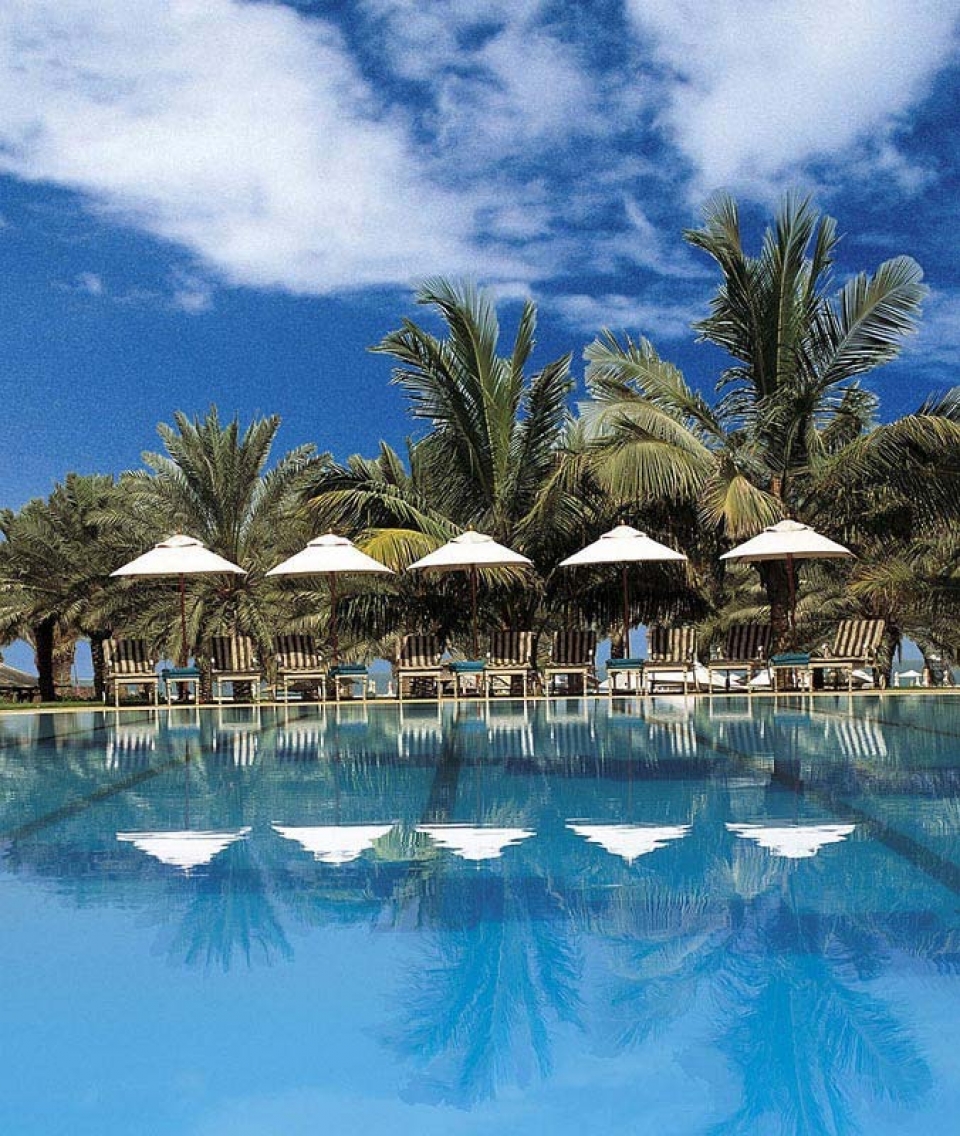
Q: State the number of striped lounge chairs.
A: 9